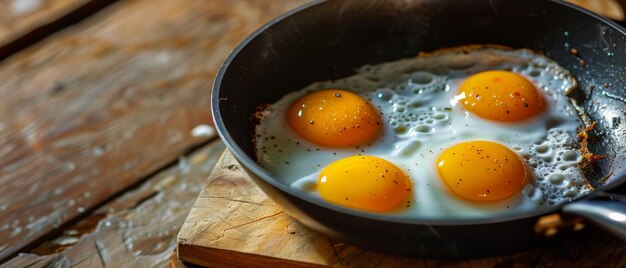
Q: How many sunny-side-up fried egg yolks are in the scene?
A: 4